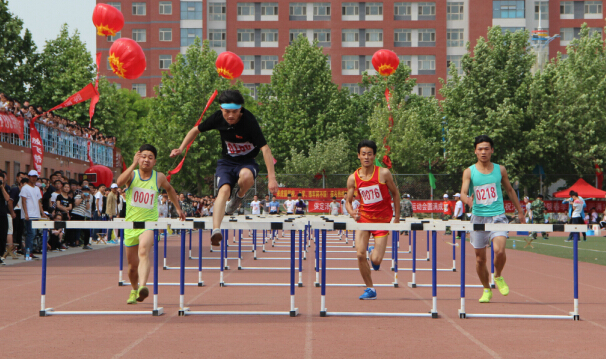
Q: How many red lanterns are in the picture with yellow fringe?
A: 4